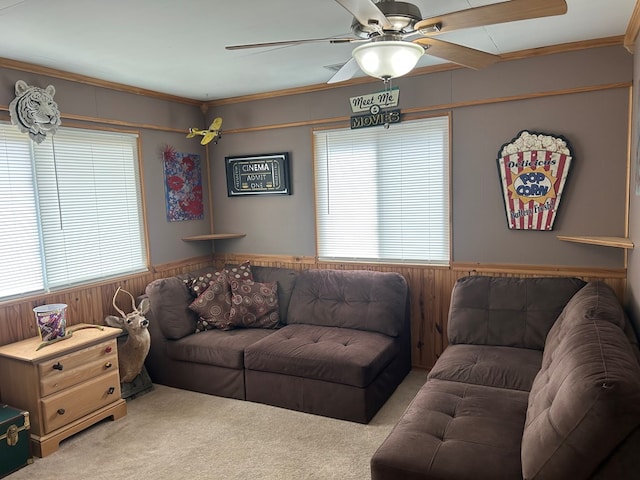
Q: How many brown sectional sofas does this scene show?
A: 2